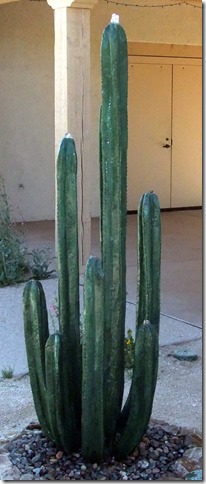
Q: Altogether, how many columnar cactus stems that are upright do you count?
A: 7